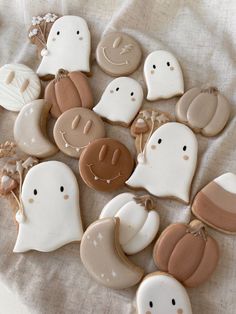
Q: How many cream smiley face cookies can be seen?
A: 2